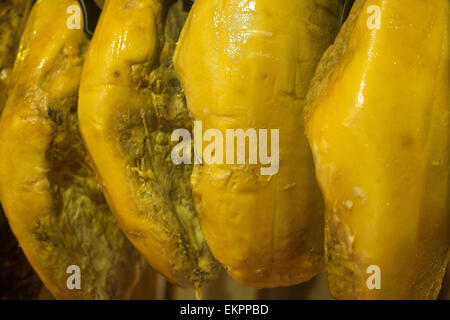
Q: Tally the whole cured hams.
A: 4